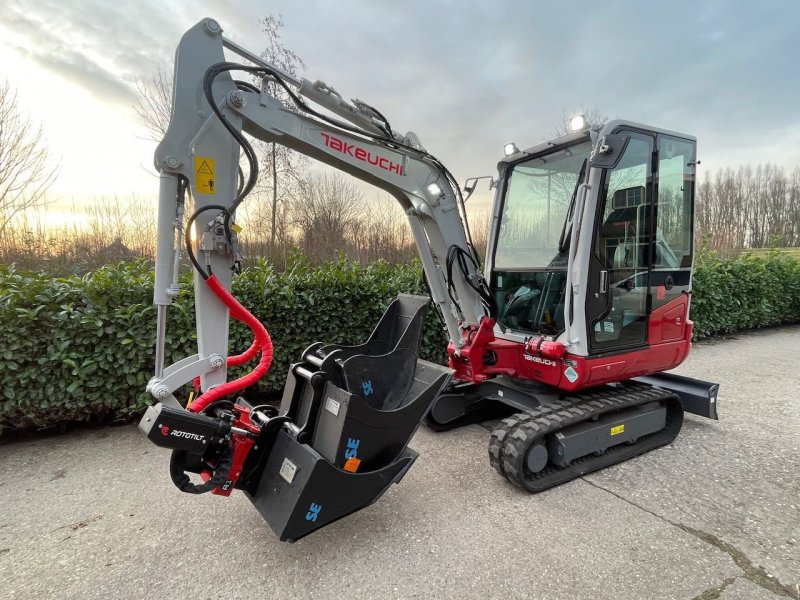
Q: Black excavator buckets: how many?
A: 3